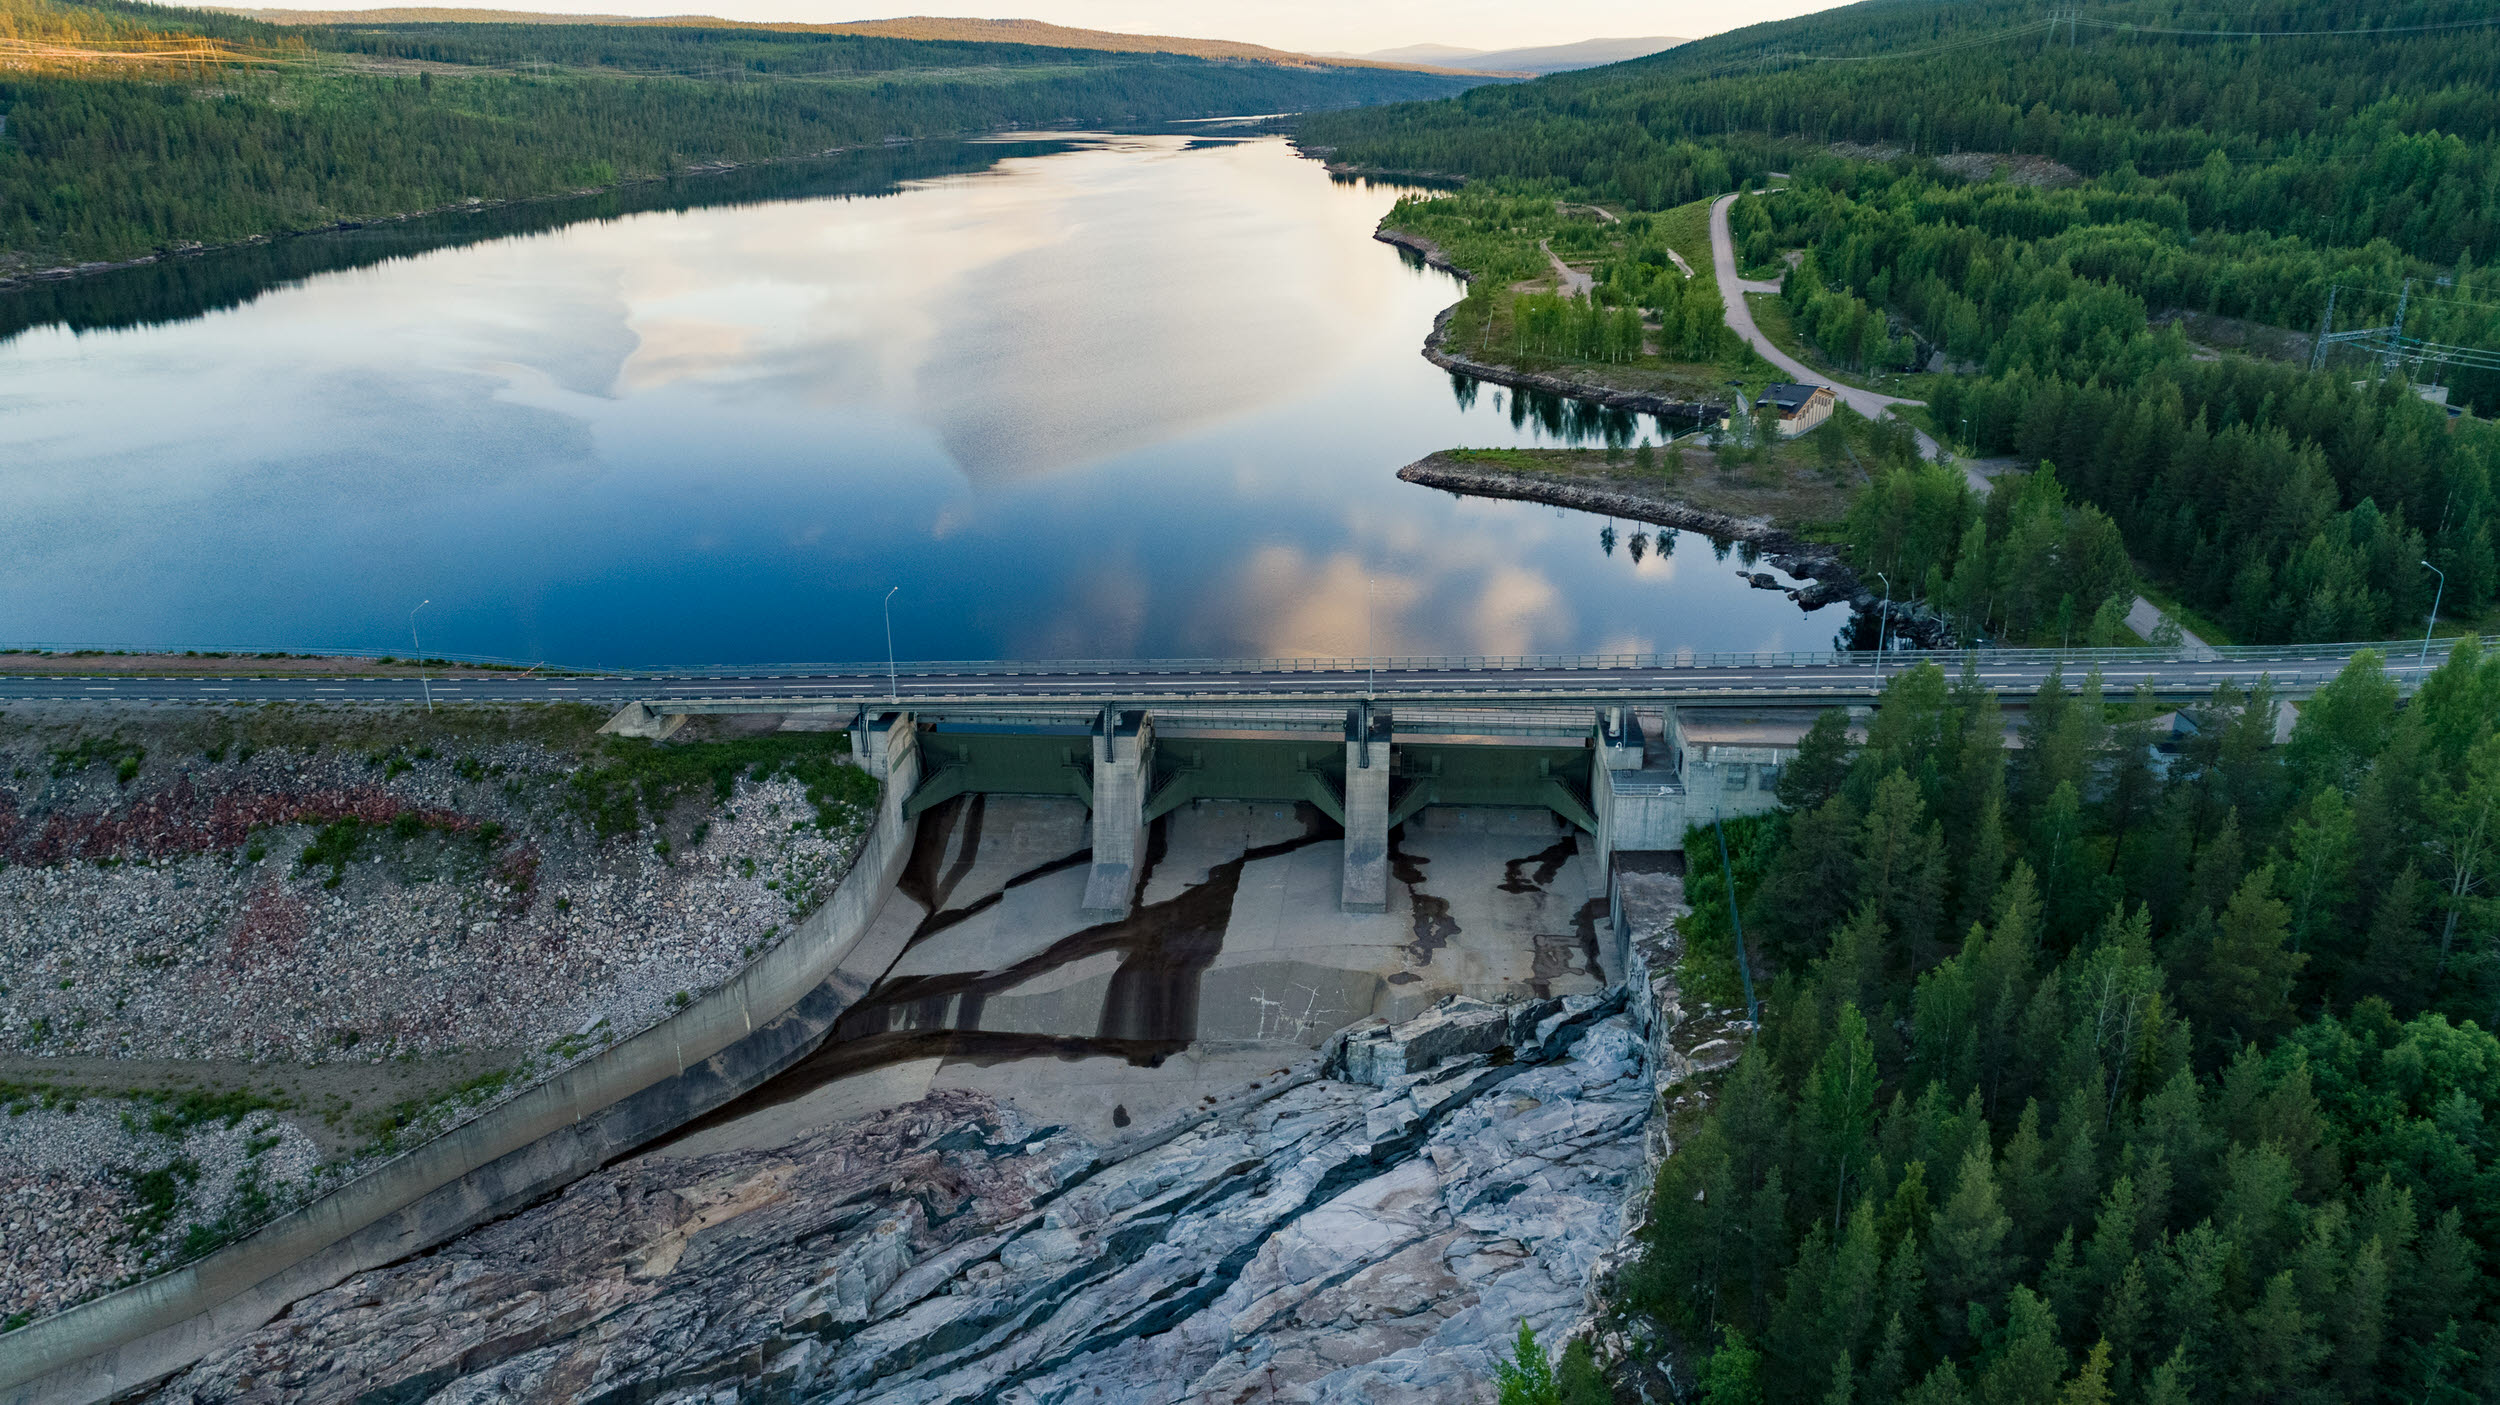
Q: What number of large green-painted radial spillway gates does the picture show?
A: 3